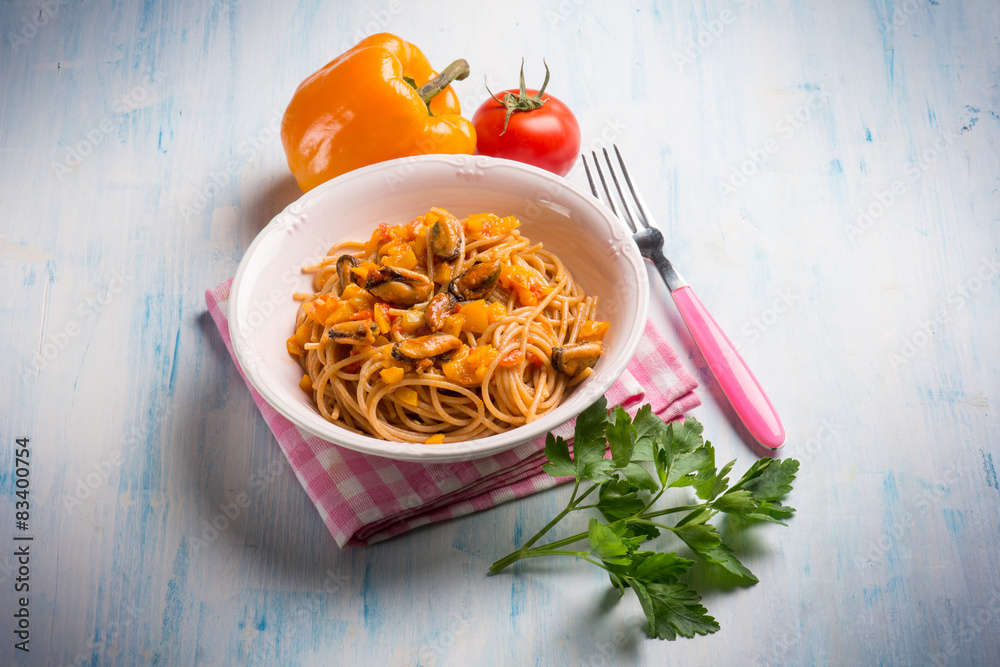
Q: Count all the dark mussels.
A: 8